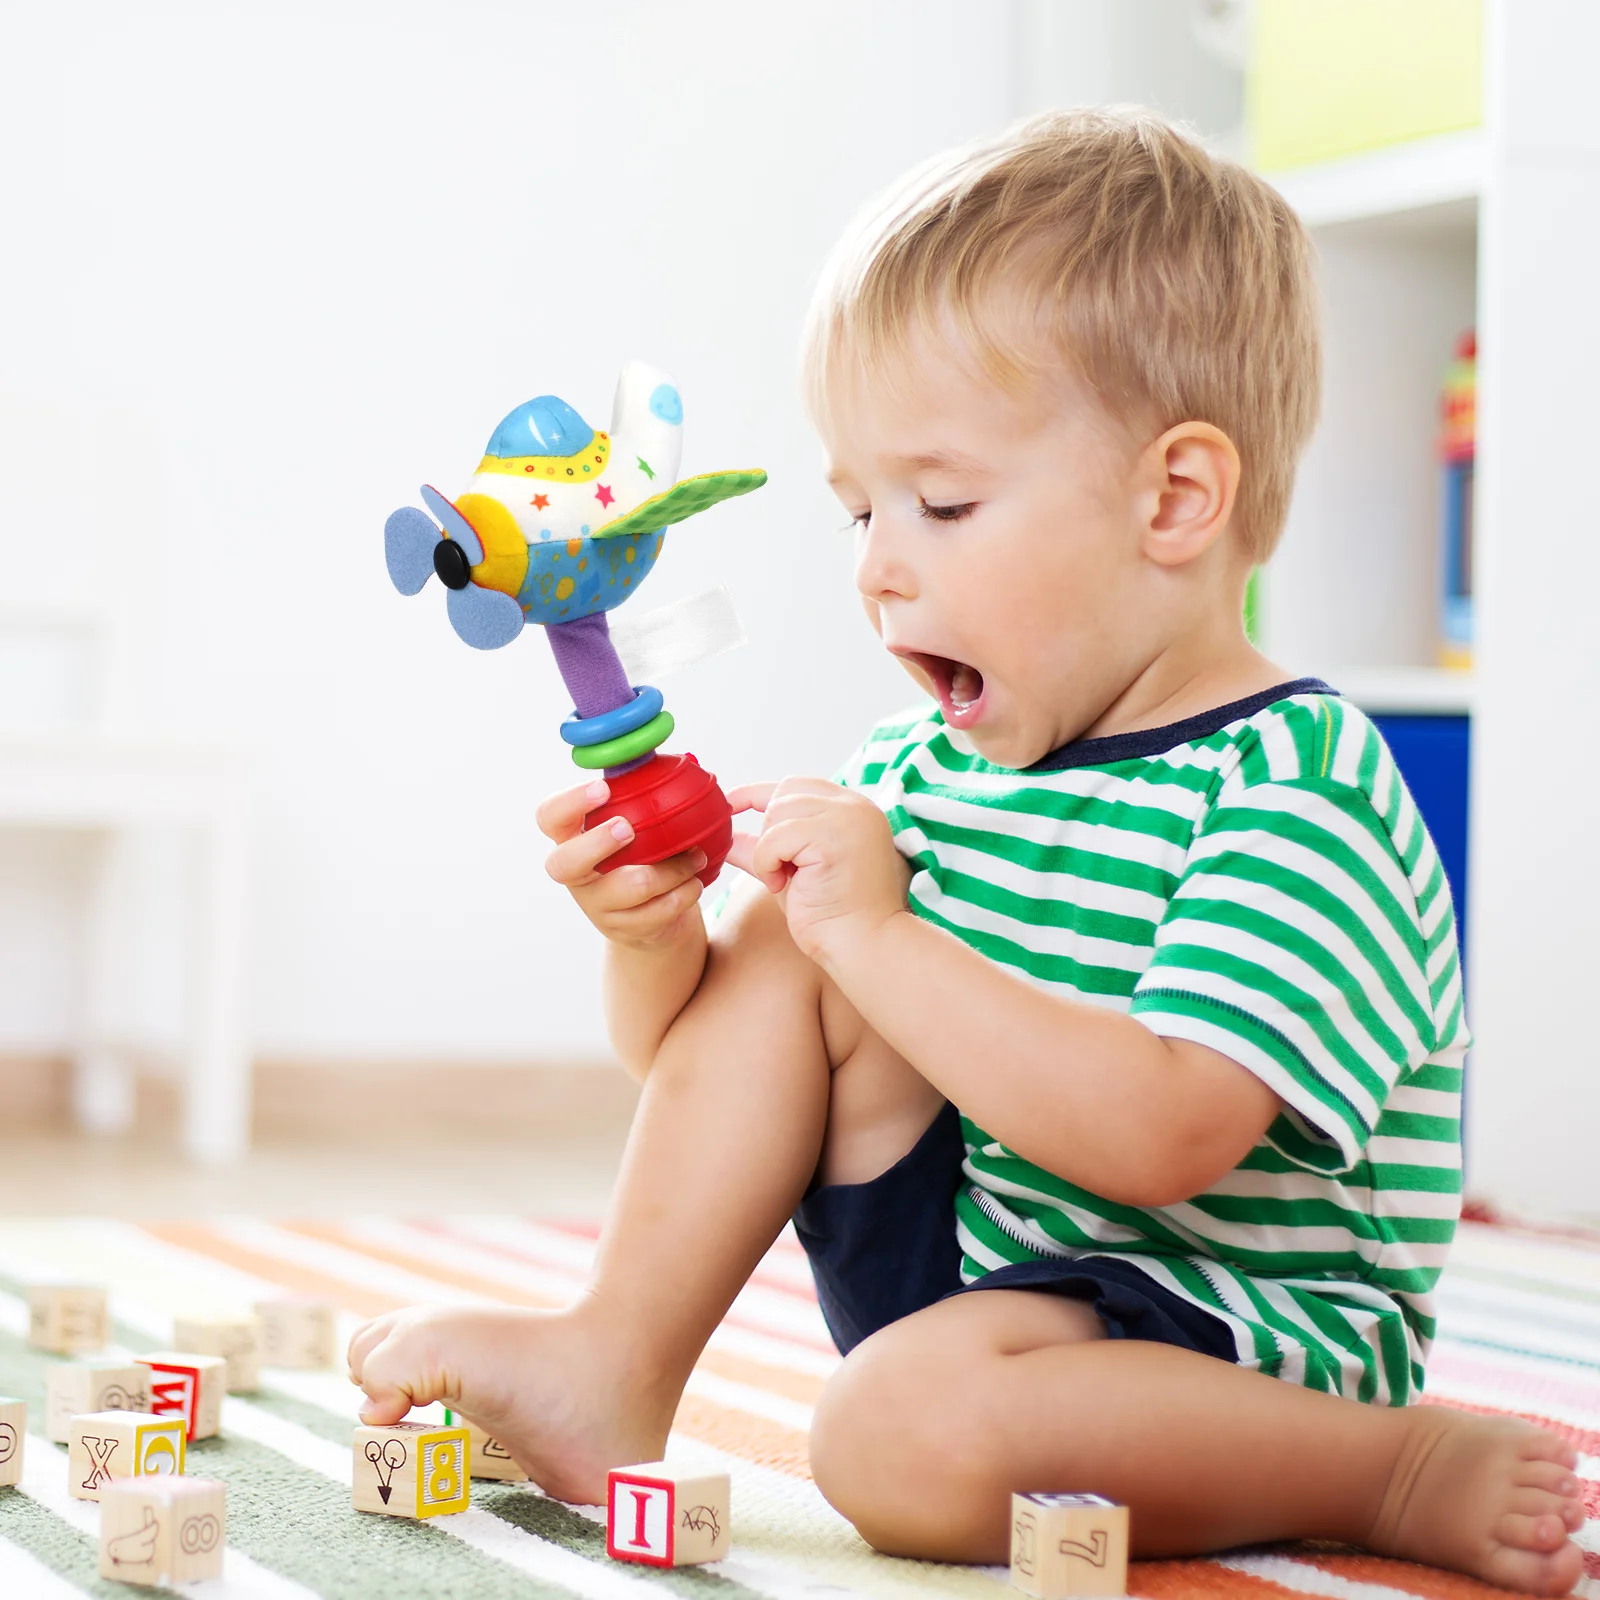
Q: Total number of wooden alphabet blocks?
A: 12